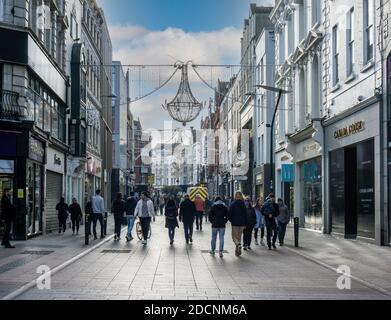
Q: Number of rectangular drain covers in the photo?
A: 3